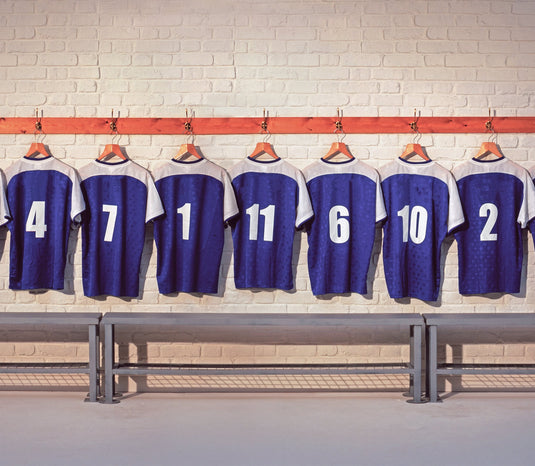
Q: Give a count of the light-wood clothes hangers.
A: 7